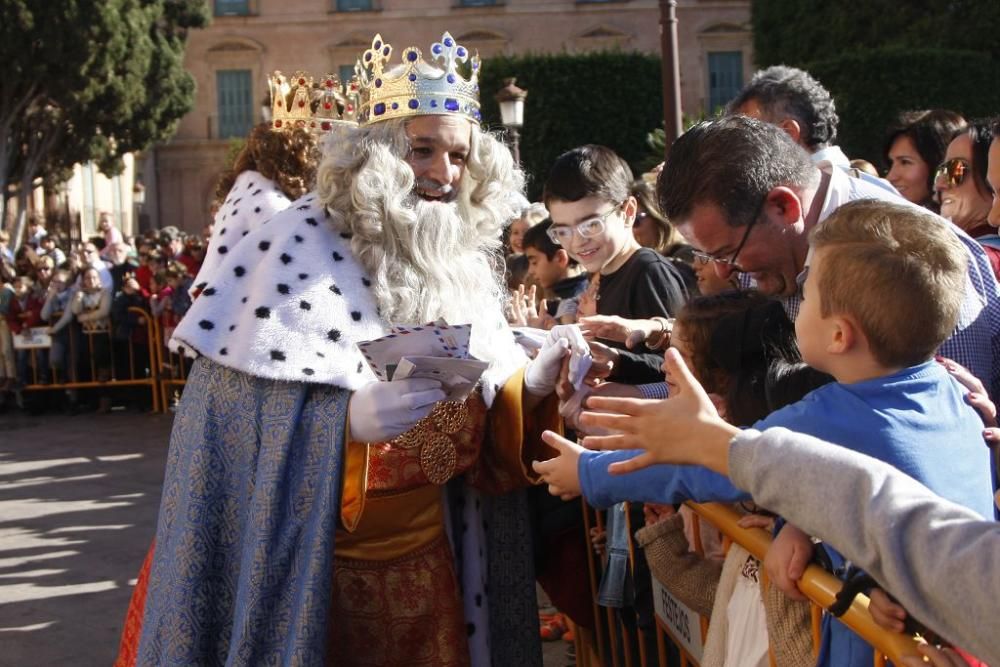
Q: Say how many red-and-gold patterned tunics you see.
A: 1